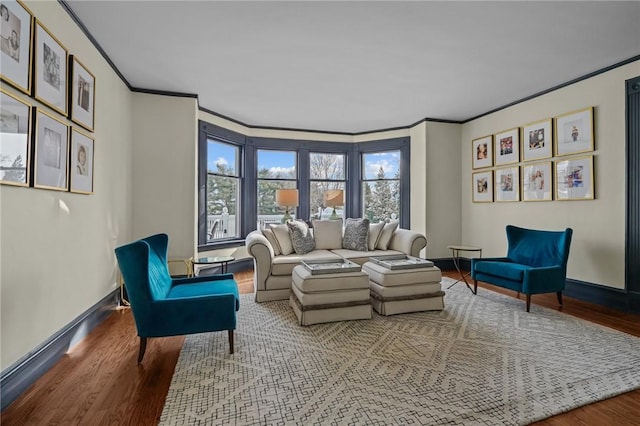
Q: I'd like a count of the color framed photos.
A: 8